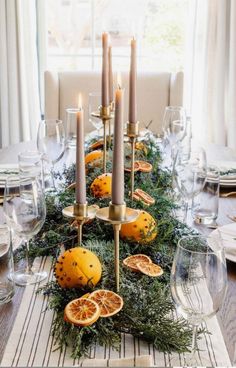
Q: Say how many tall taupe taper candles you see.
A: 5